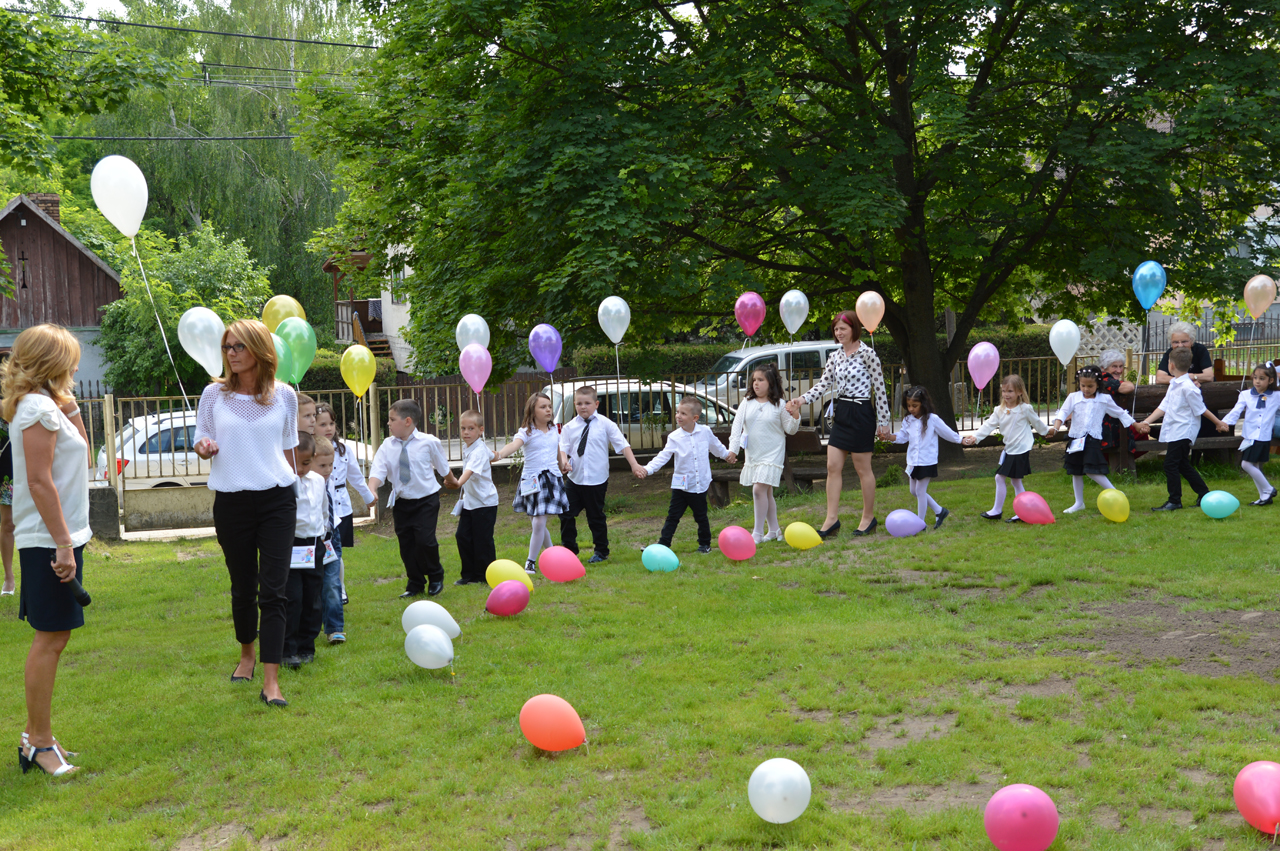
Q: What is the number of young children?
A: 15